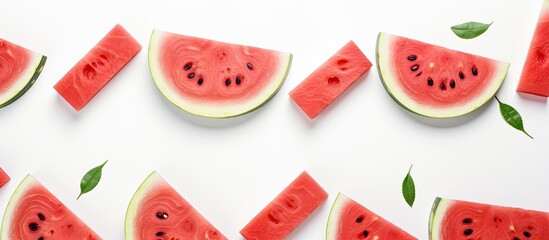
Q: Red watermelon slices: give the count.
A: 12